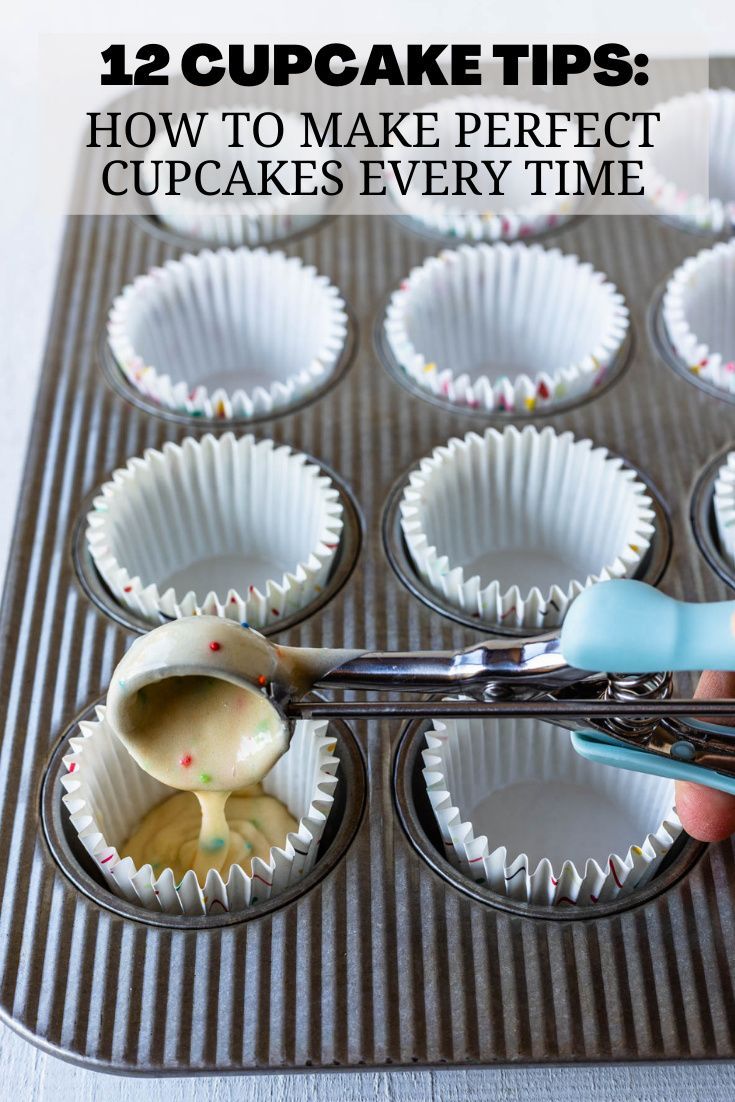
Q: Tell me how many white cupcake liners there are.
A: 11